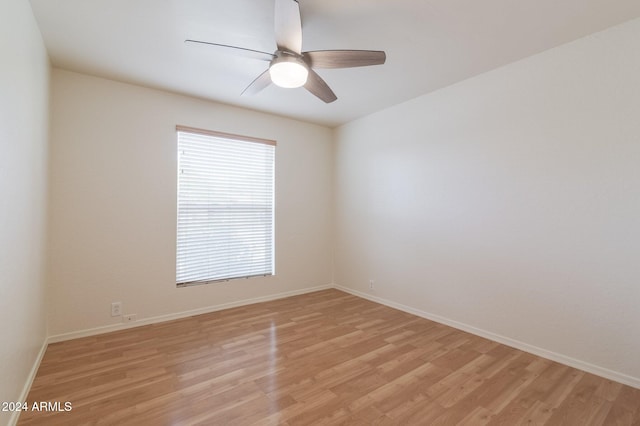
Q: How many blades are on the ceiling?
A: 5